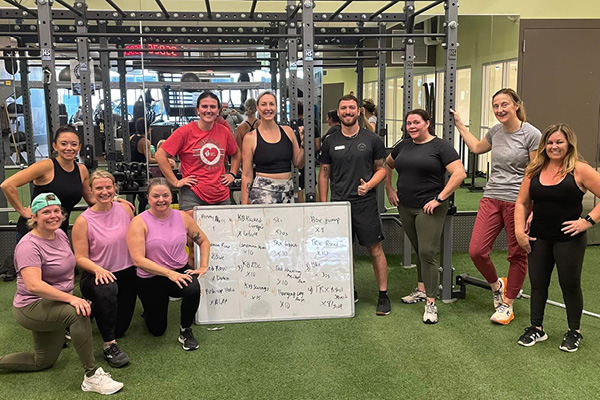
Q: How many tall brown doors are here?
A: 1